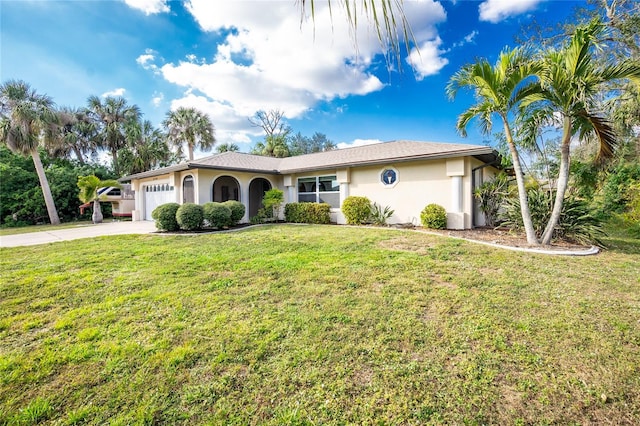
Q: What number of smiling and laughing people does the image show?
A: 0